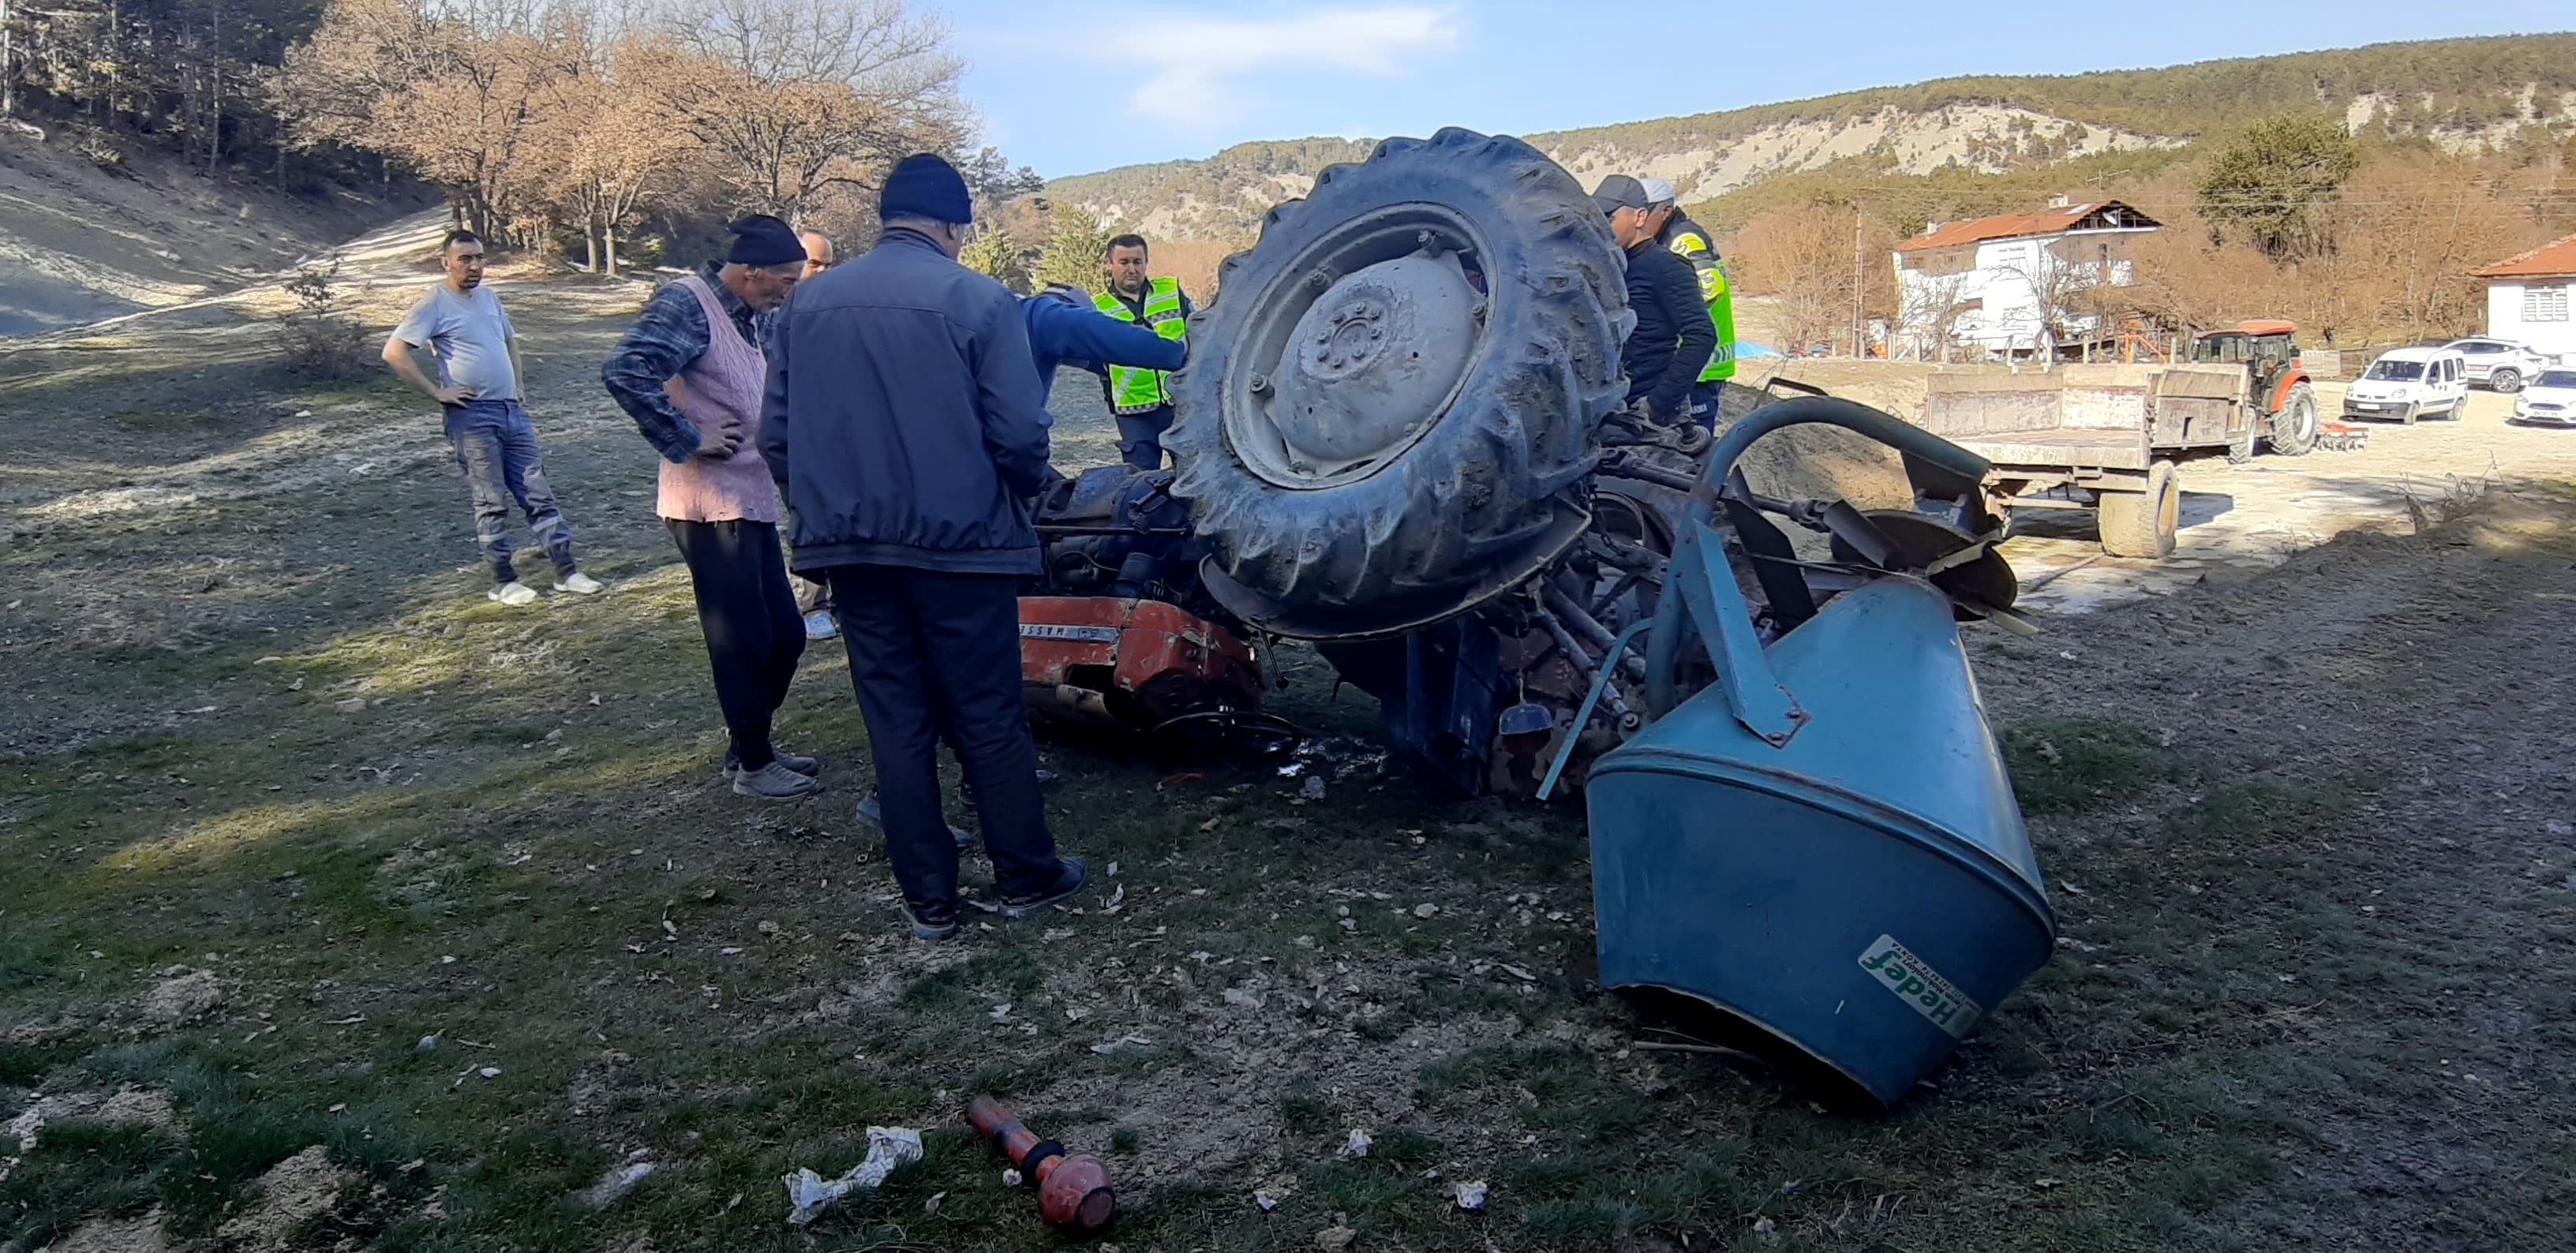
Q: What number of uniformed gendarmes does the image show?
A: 2